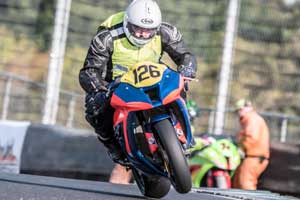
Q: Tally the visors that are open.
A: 0